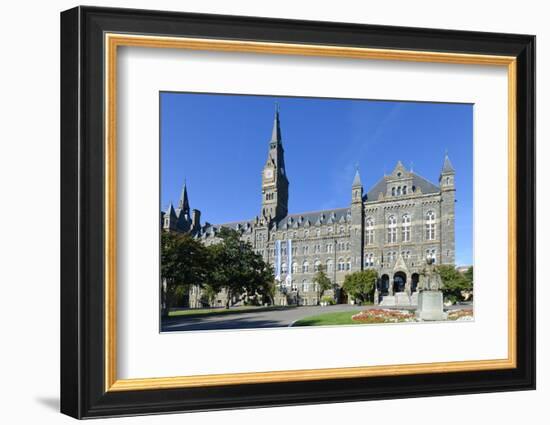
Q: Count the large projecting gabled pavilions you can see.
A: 1